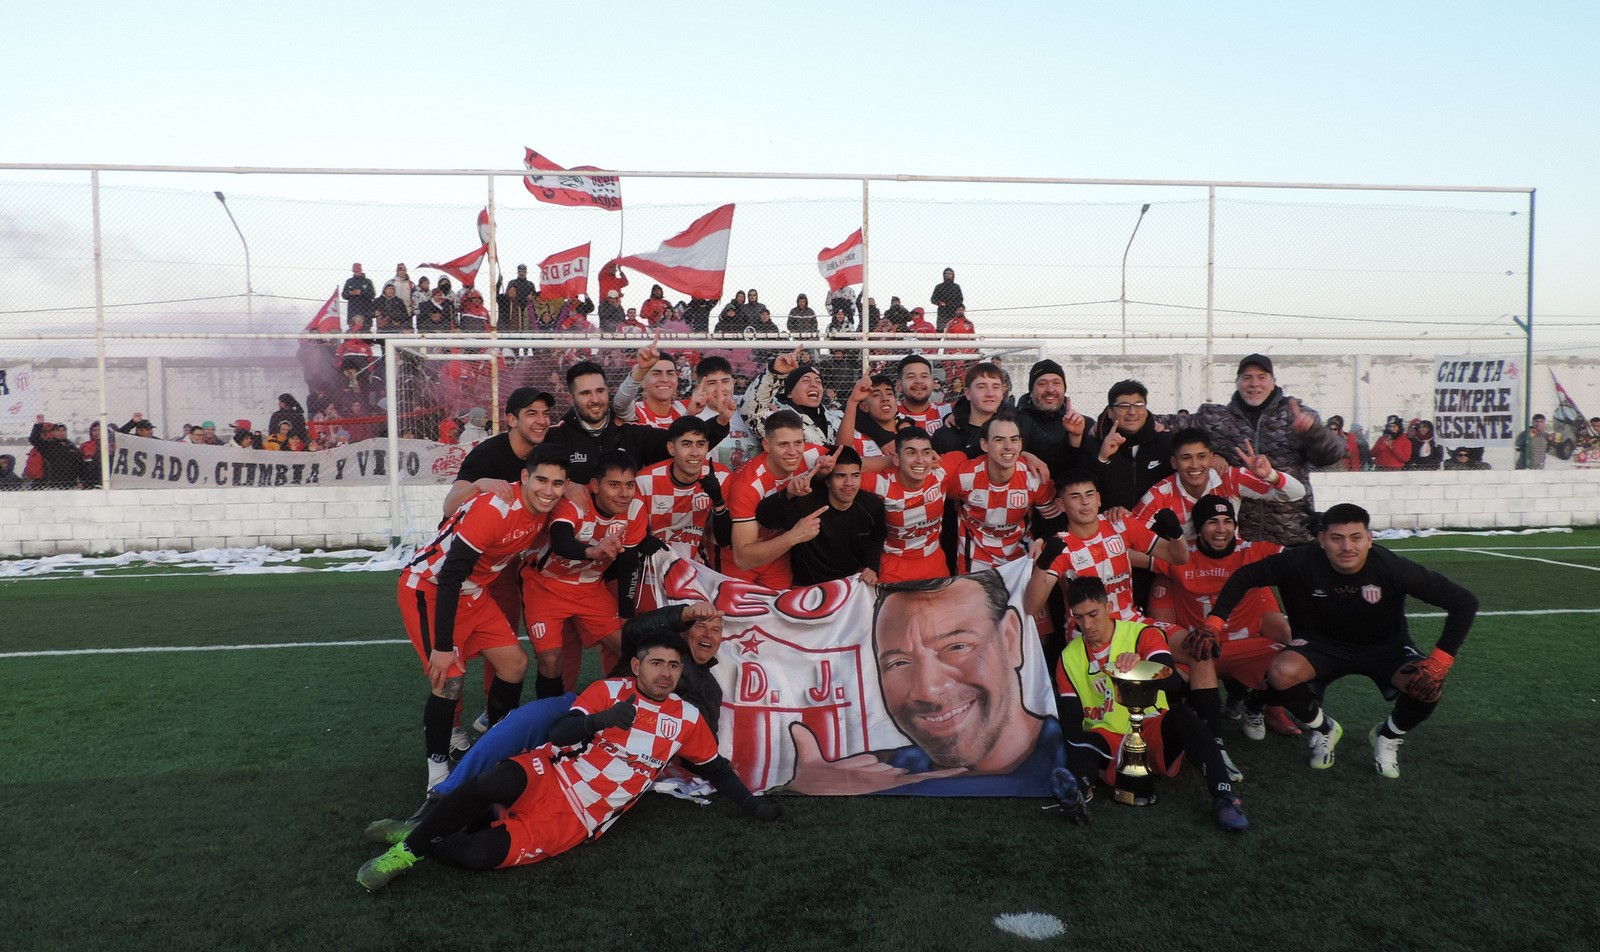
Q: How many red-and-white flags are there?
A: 7